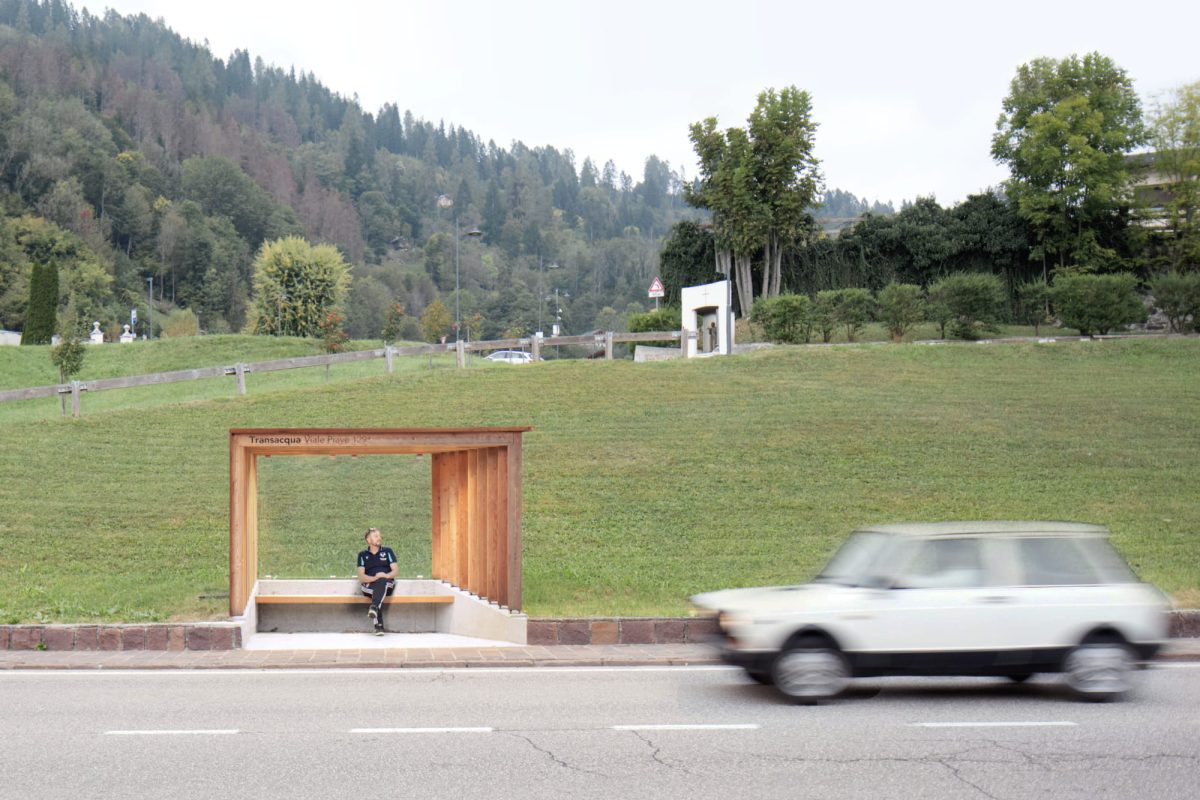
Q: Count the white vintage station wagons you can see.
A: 1